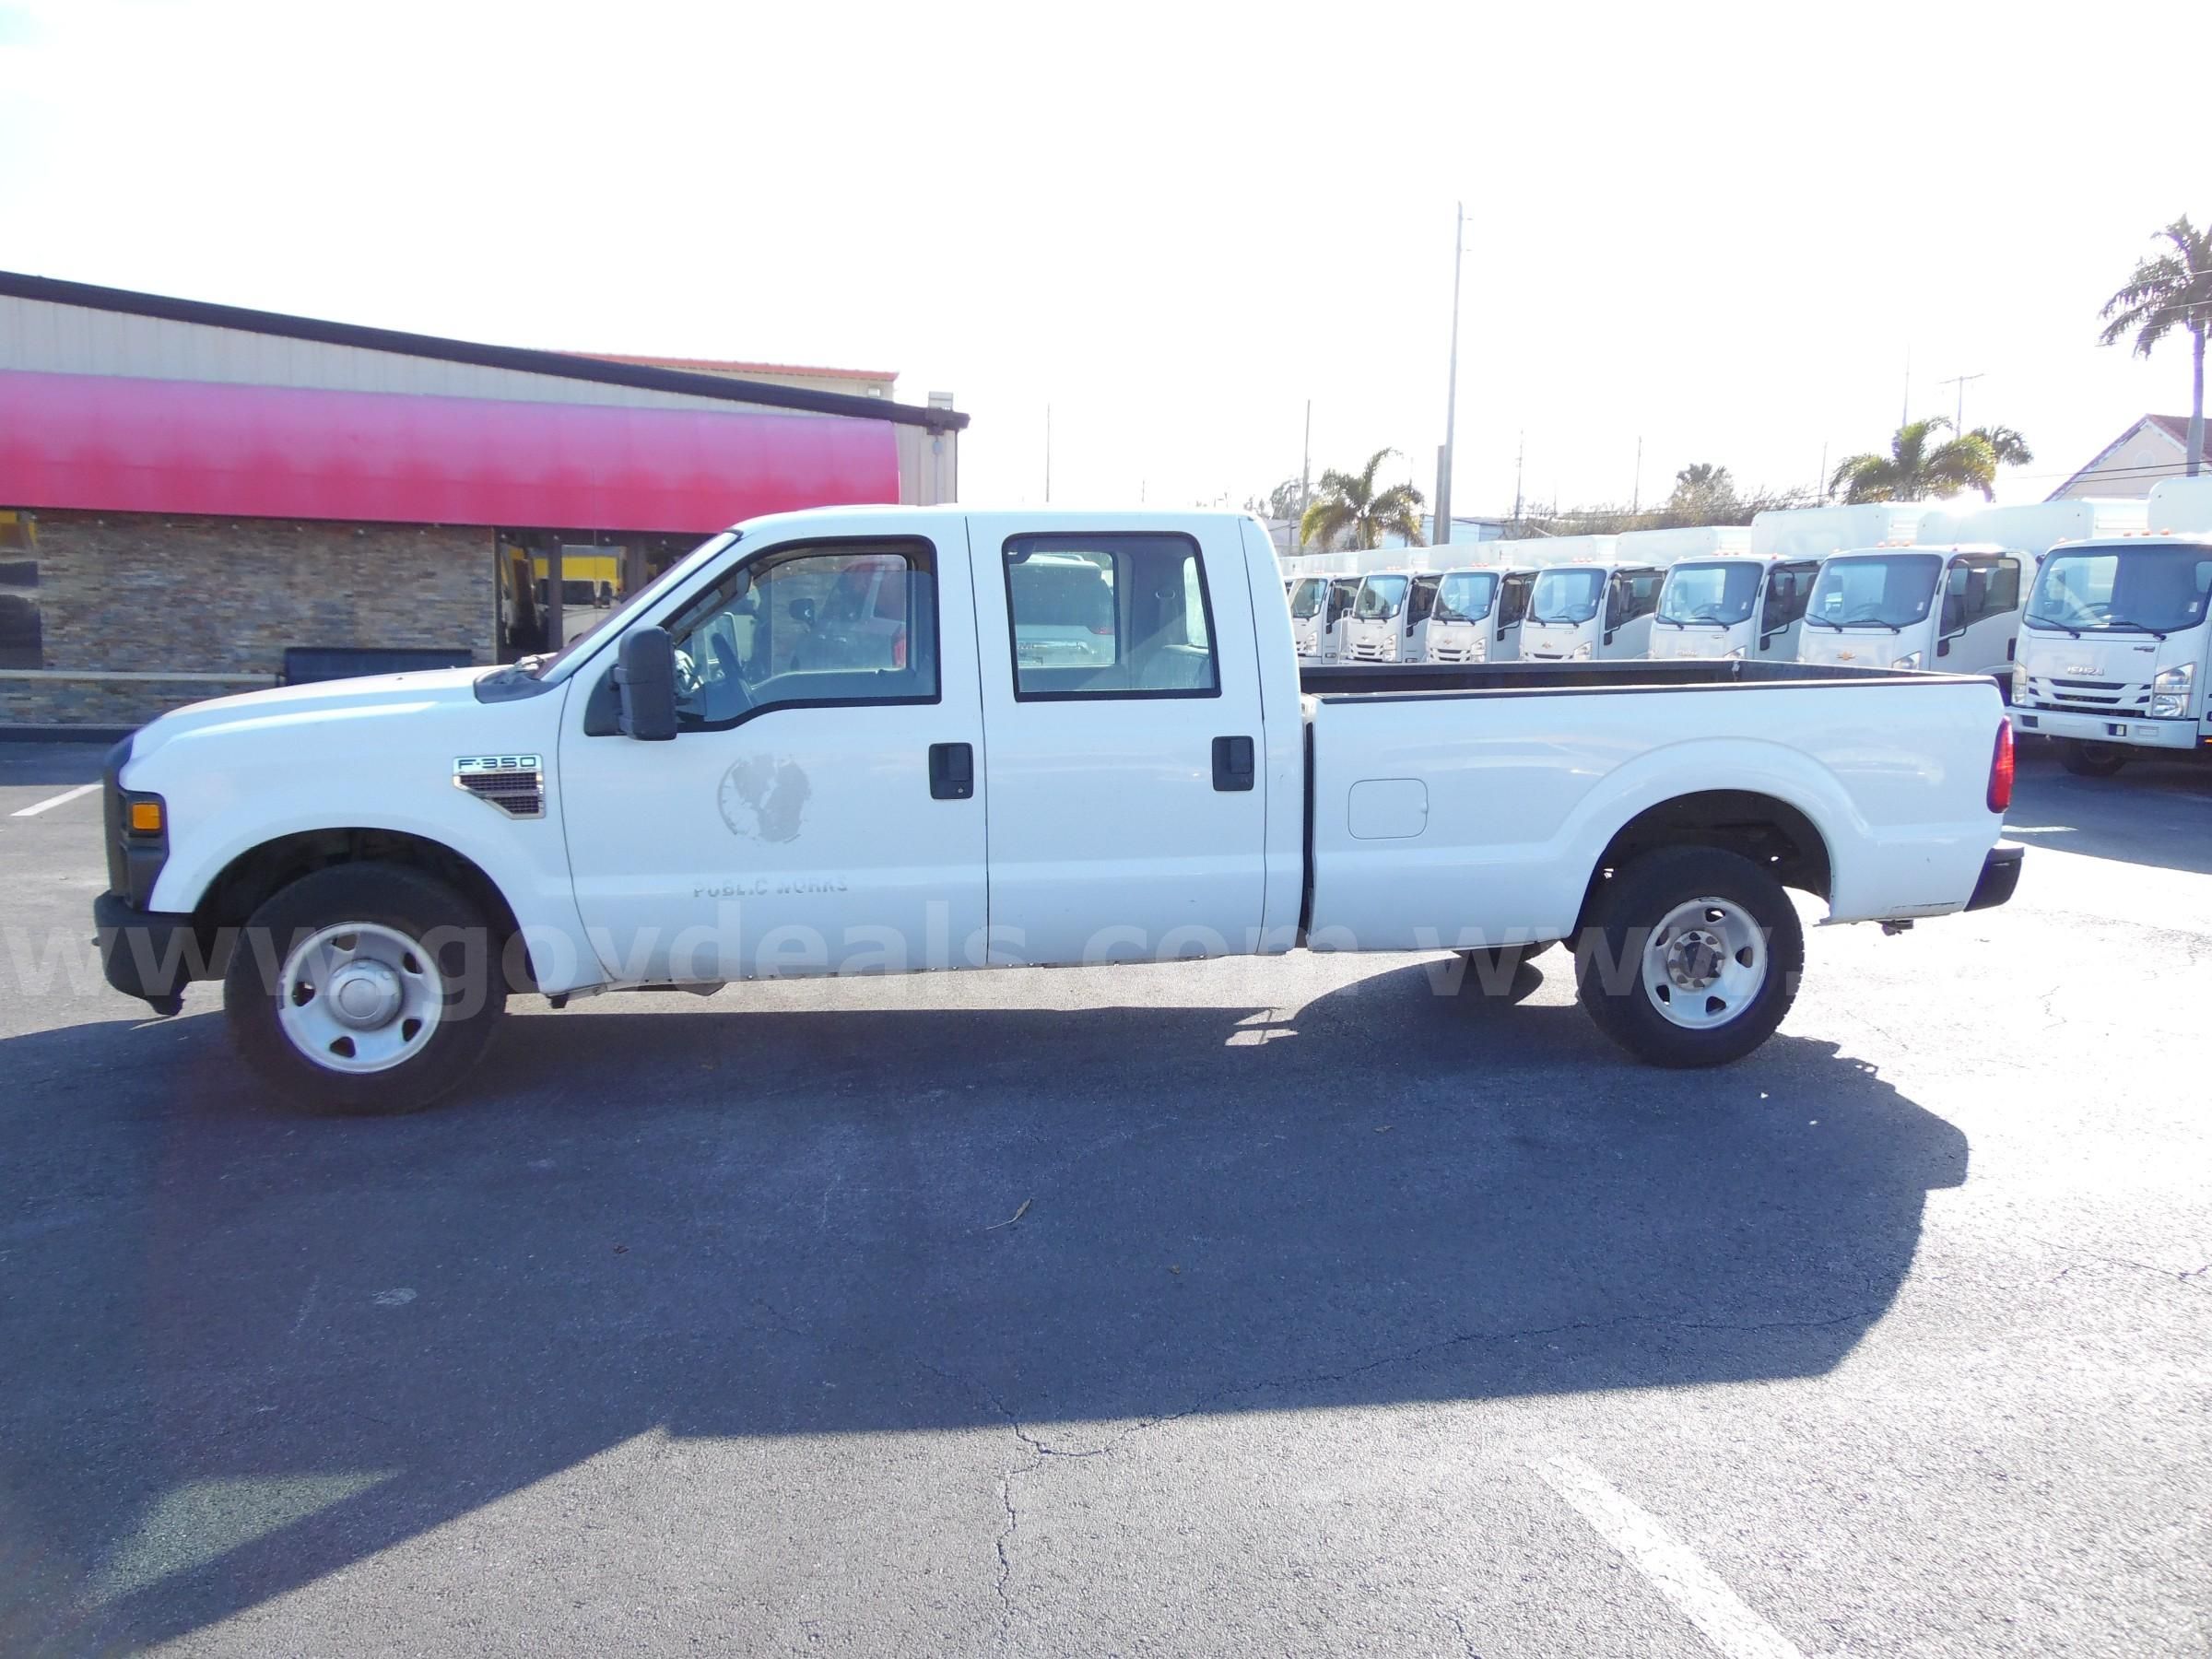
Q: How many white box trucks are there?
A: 7